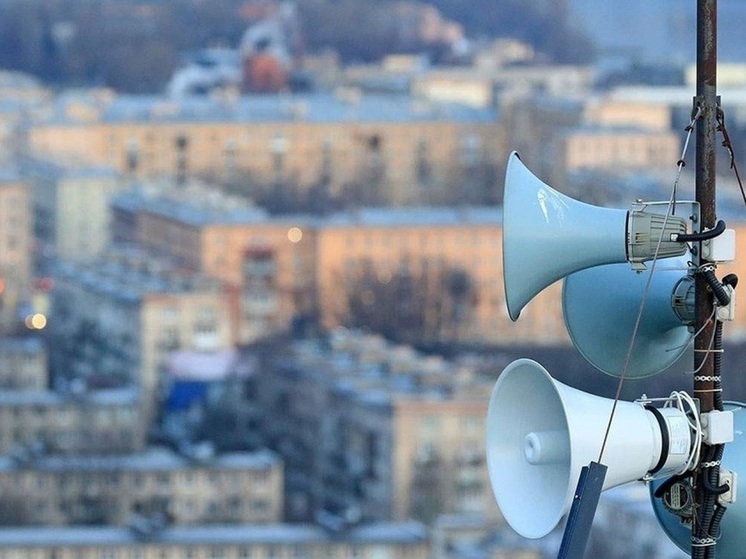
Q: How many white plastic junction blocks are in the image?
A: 4